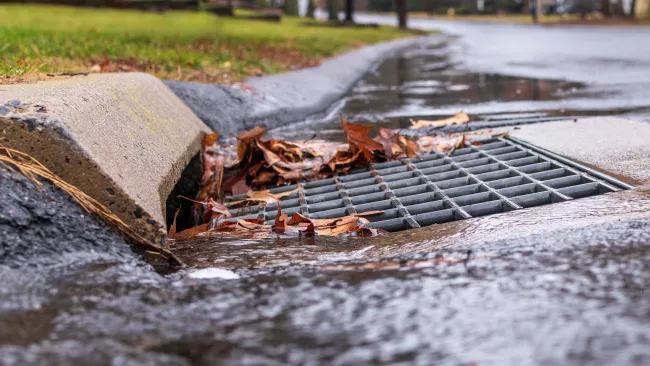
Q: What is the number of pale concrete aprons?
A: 1